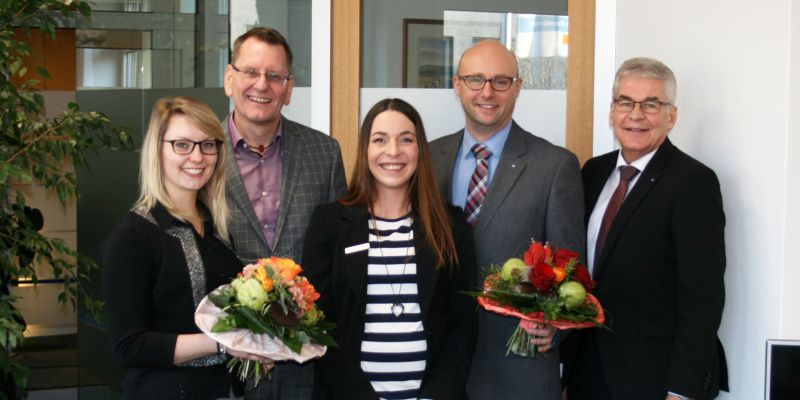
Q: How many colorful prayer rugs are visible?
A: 0